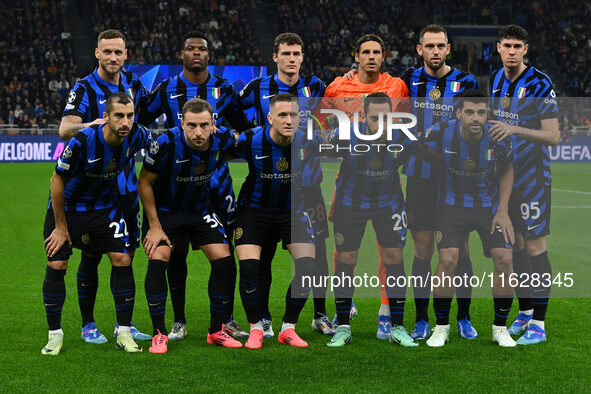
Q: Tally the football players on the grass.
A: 11